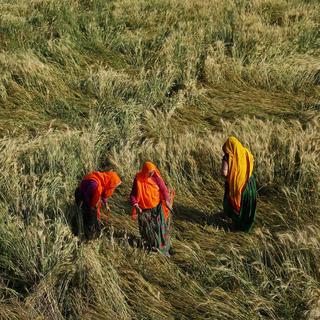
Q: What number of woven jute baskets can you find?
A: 0